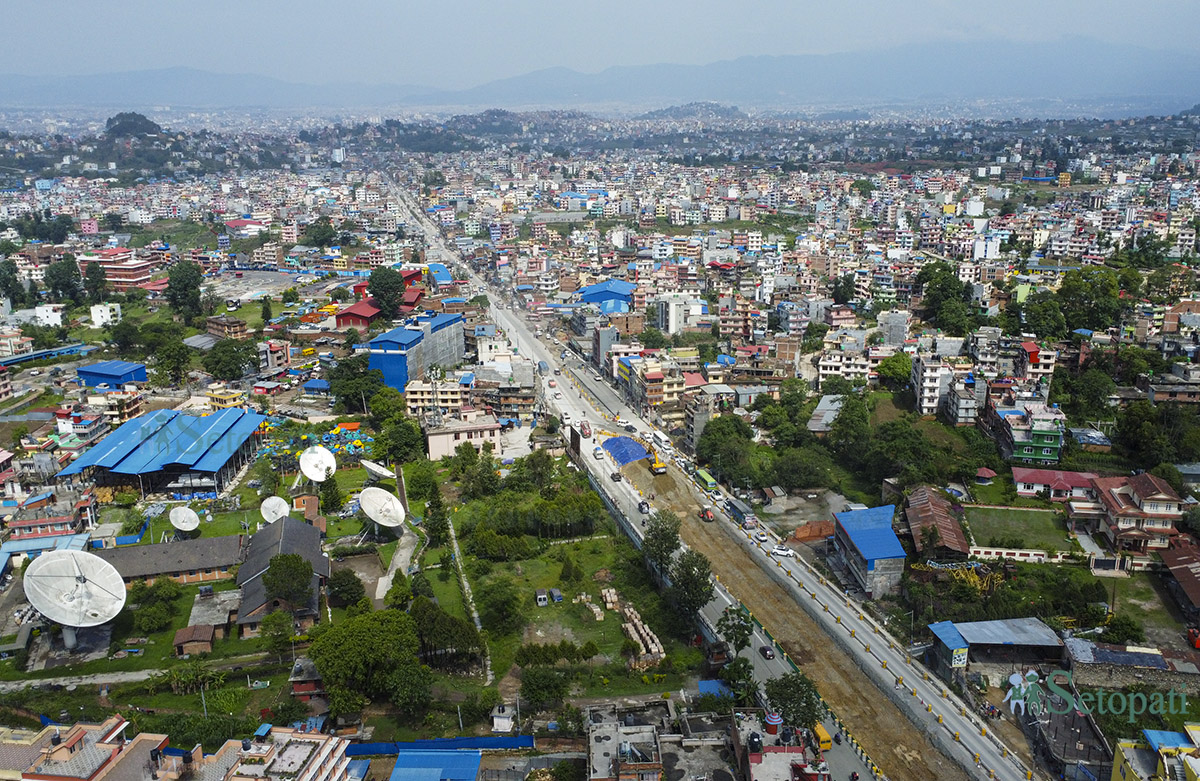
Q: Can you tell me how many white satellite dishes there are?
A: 6